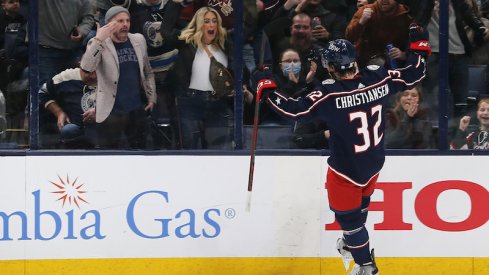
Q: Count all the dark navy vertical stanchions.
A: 3